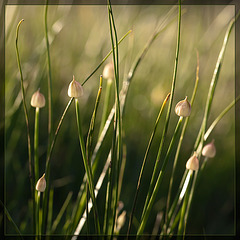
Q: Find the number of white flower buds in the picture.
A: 7